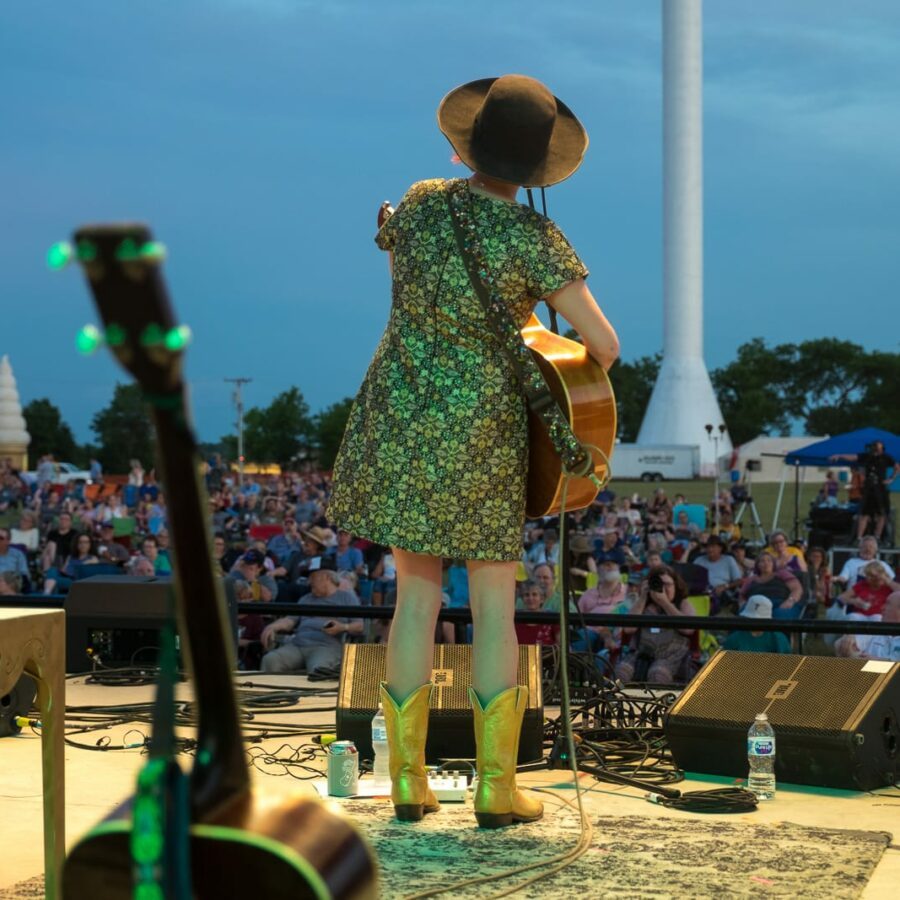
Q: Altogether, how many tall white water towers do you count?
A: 1